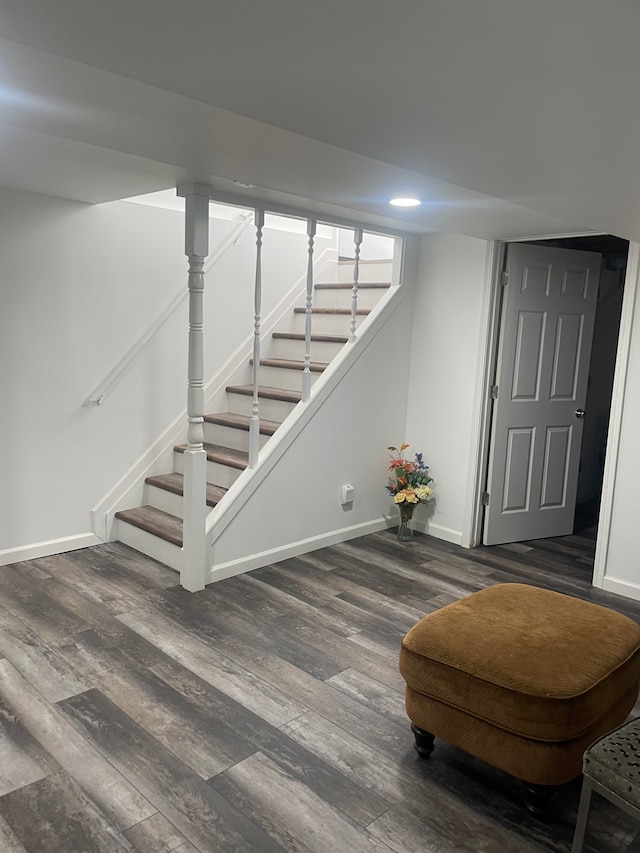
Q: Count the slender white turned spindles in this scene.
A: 3